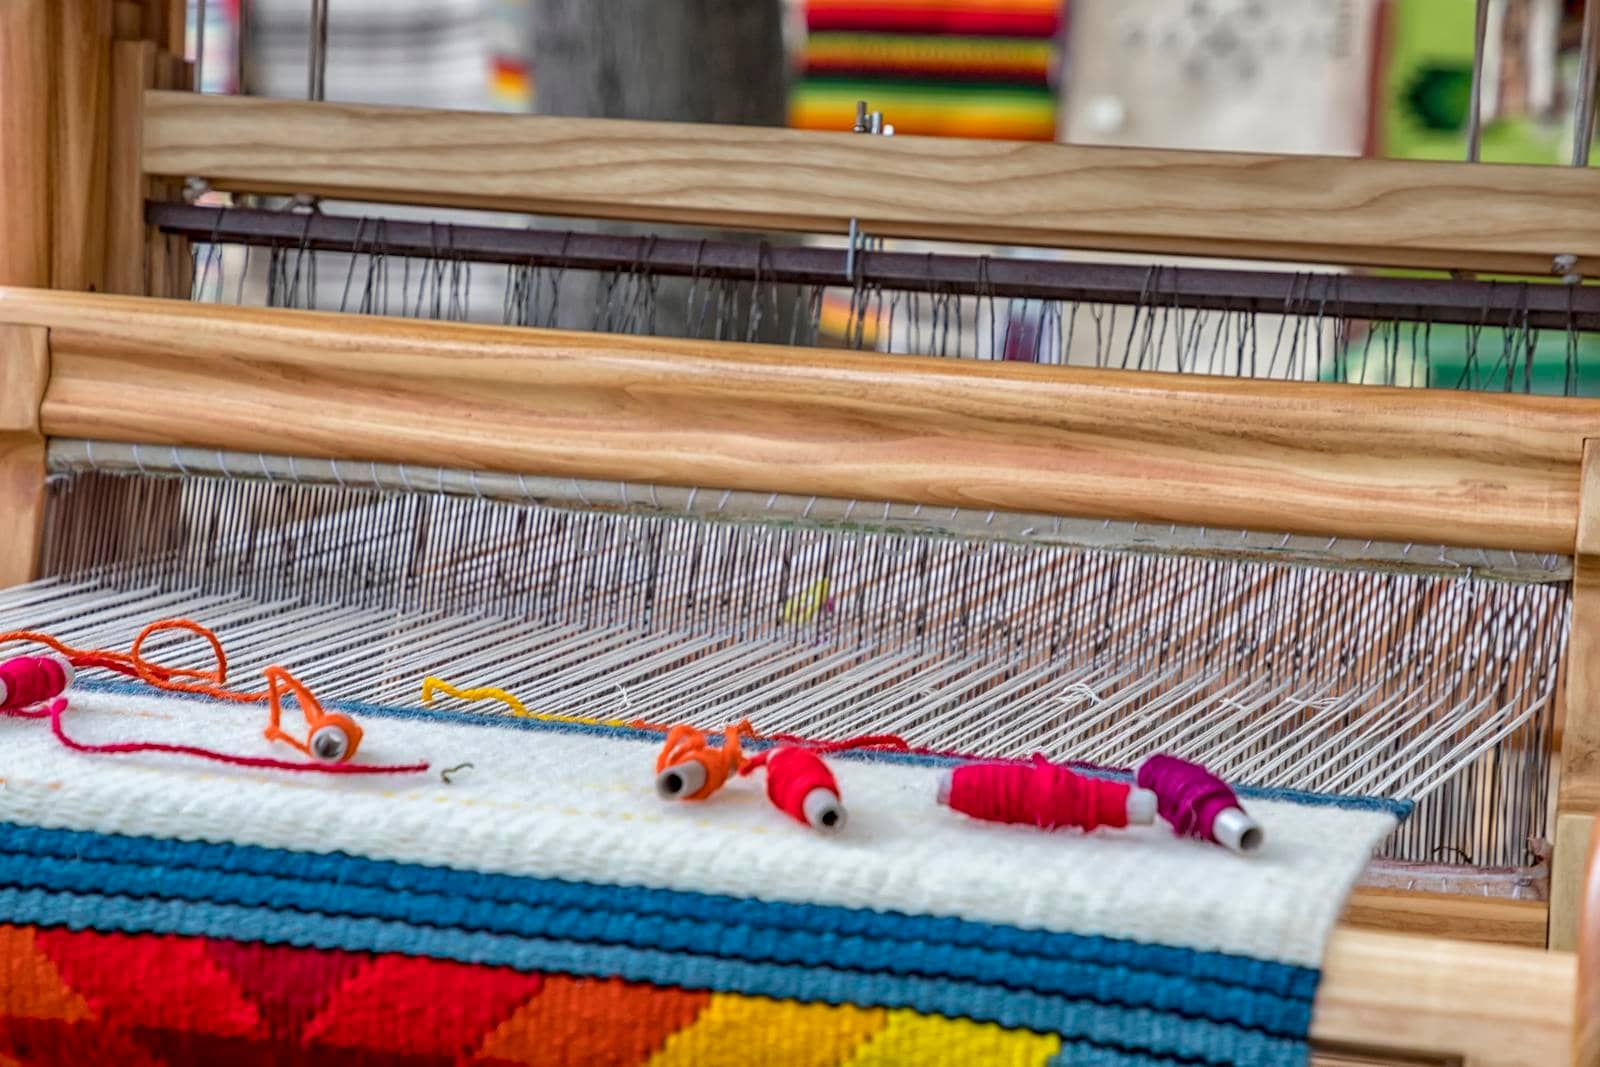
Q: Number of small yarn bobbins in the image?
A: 6